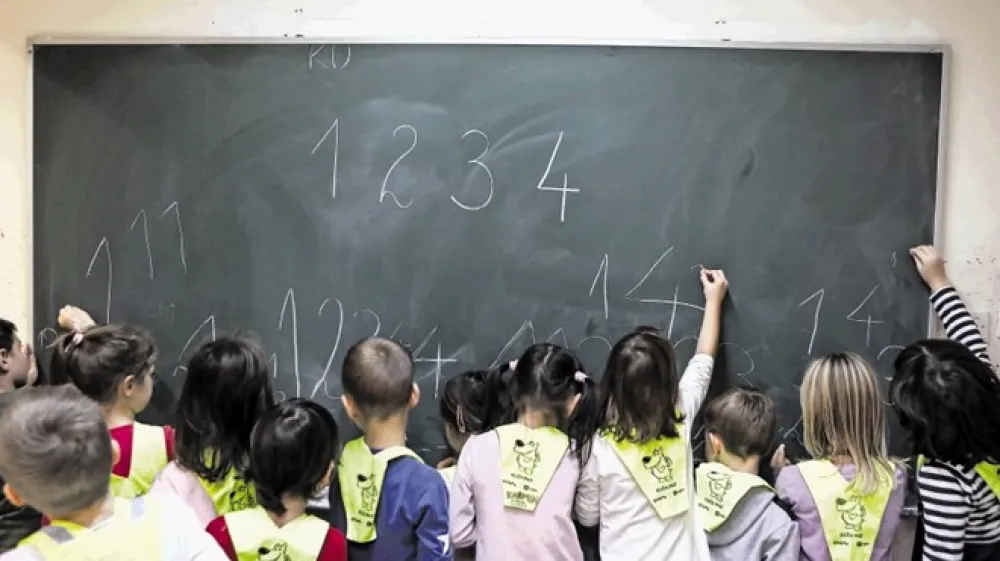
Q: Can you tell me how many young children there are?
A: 12